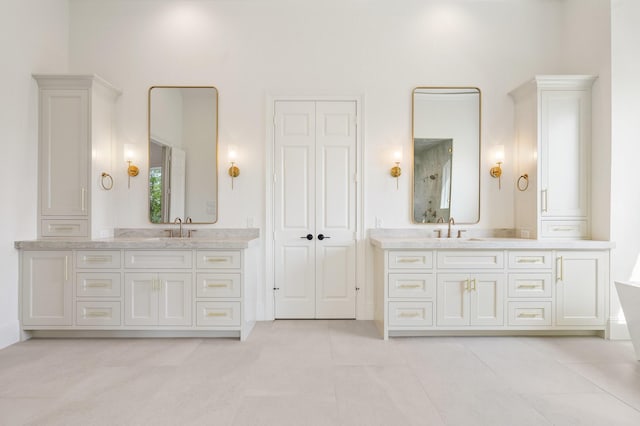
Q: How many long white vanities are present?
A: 2